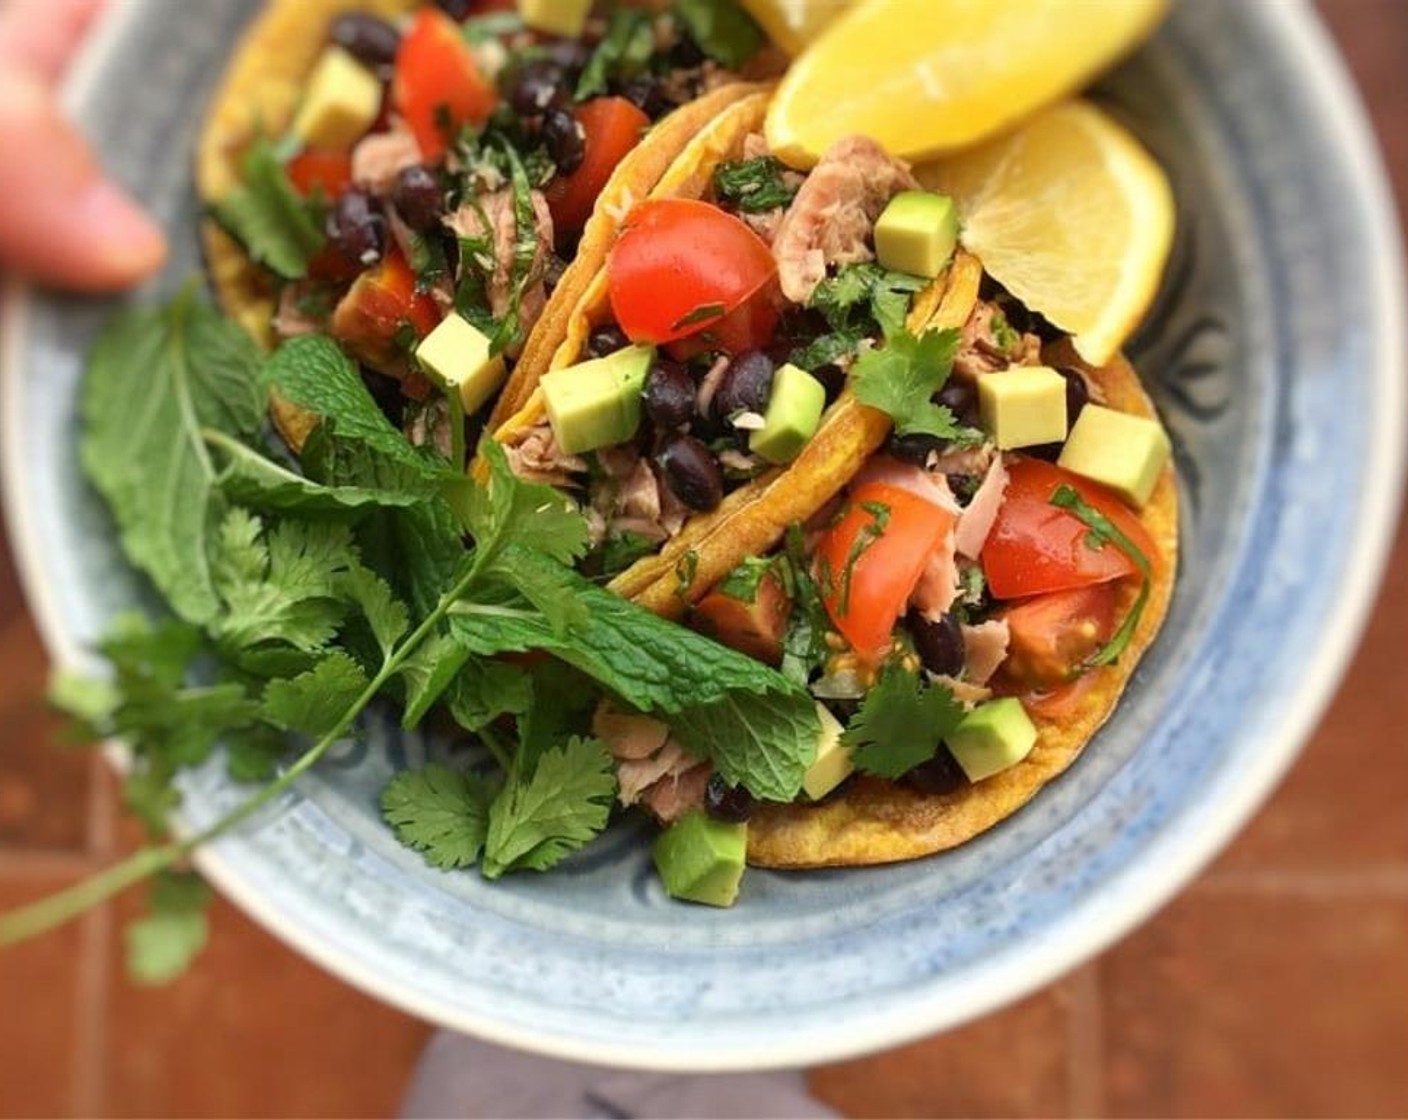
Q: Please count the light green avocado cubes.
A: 11